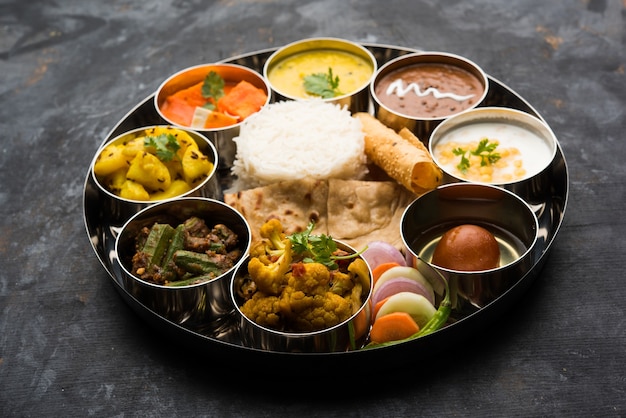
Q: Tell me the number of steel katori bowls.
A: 8